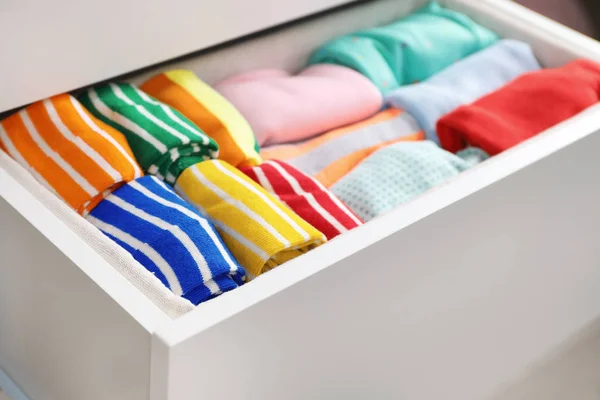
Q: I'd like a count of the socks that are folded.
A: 12